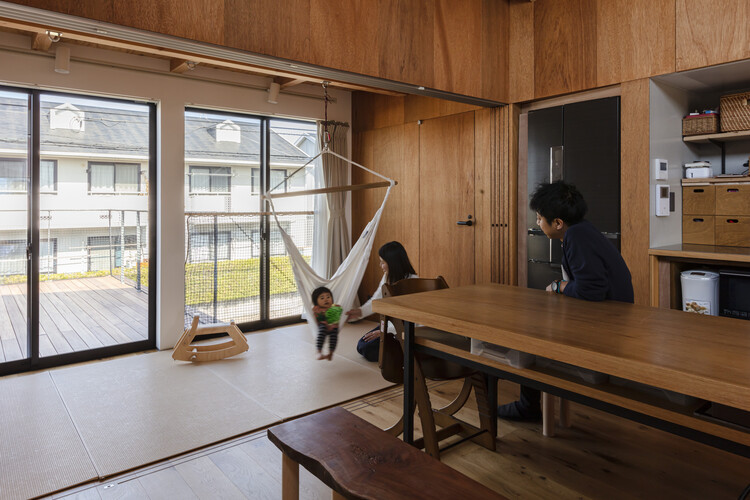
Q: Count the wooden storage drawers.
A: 4